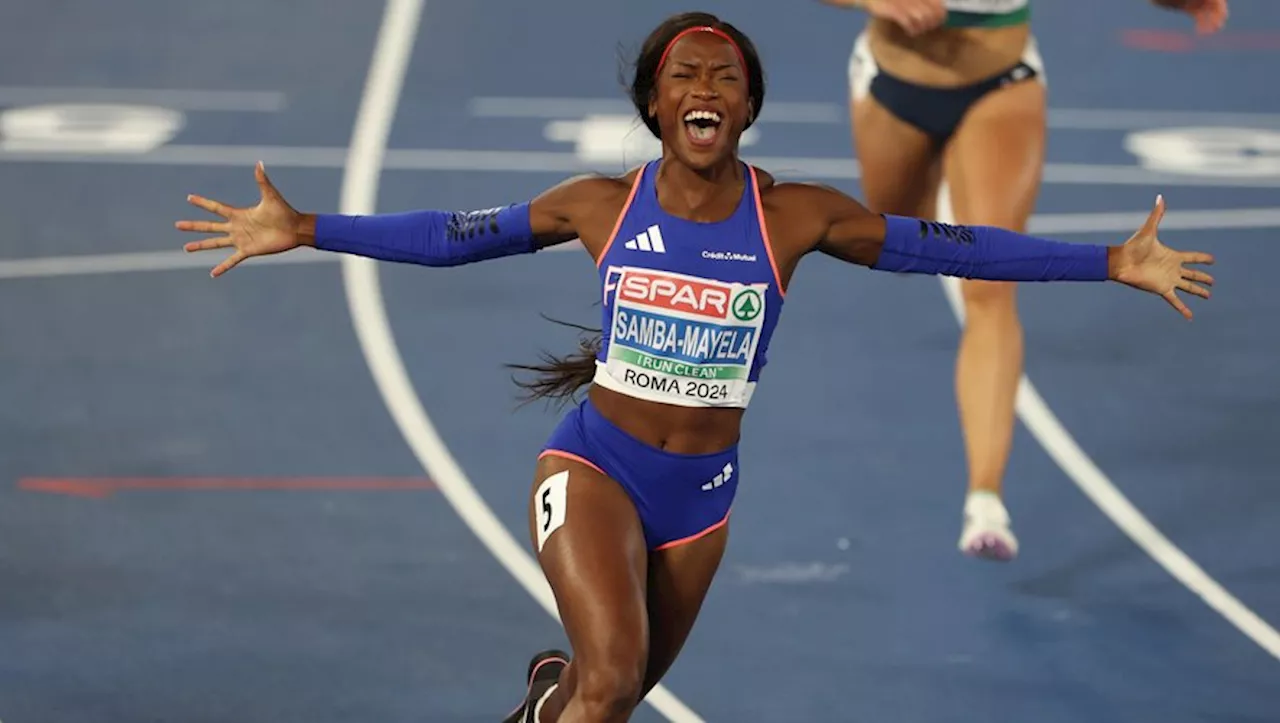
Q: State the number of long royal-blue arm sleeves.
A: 2